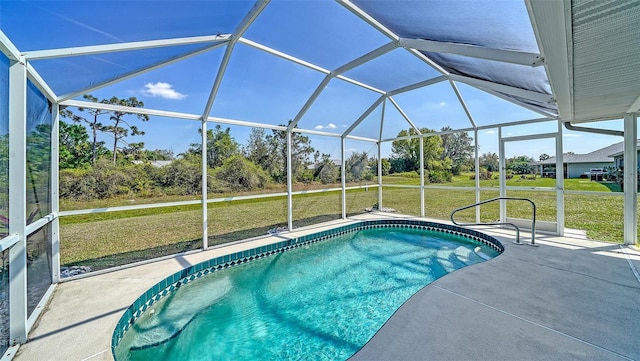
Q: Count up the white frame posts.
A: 11